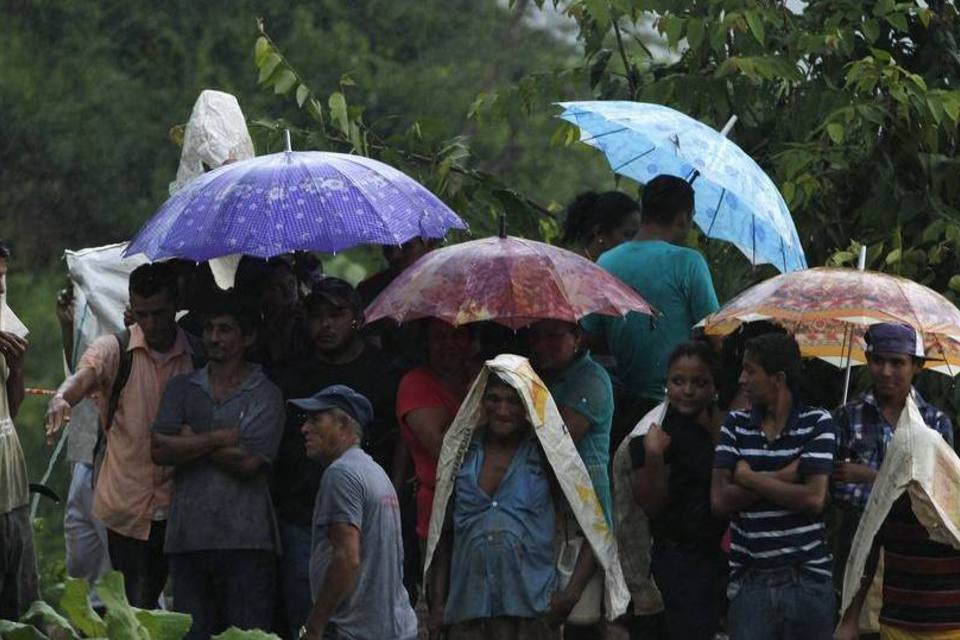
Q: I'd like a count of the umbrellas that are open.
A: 4